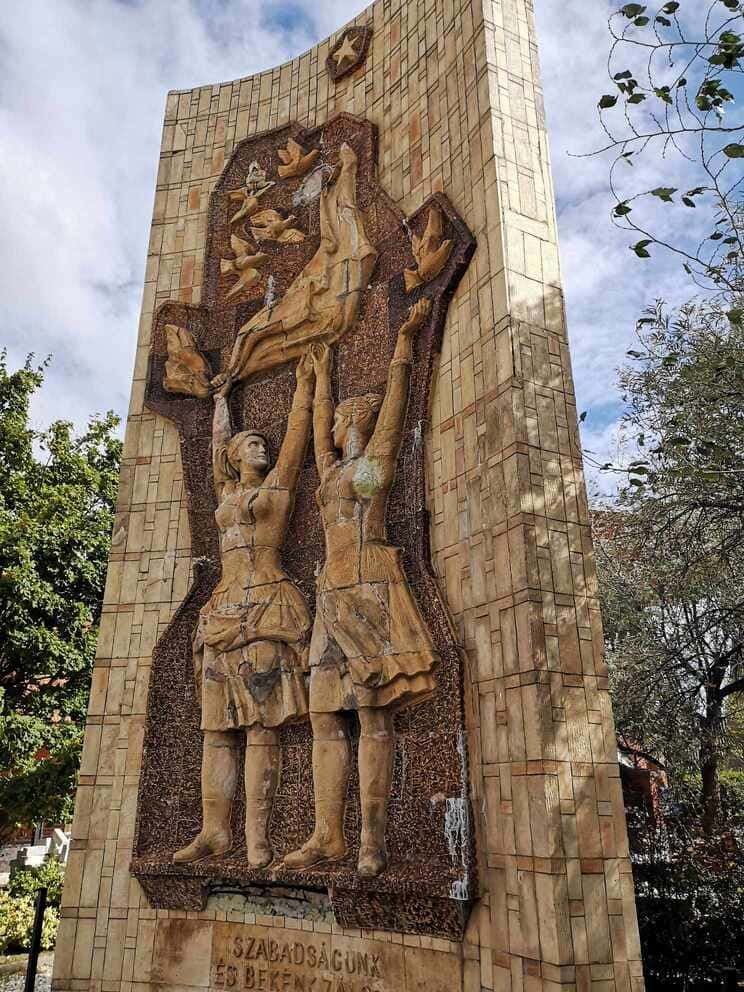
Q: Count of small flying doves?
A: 5